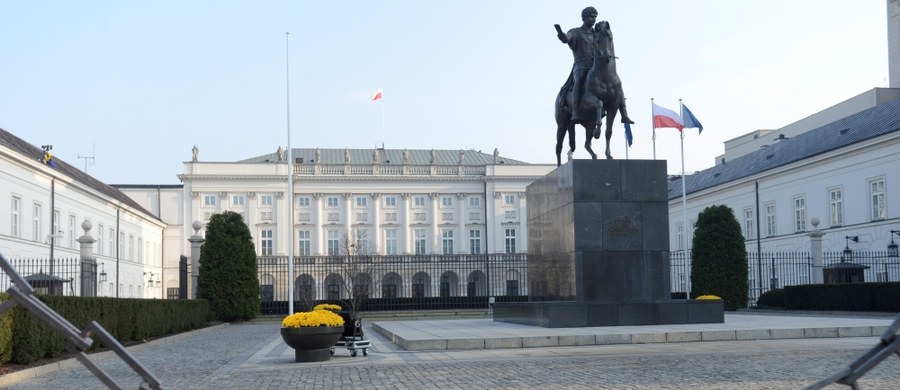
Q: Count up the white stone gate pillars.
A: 3